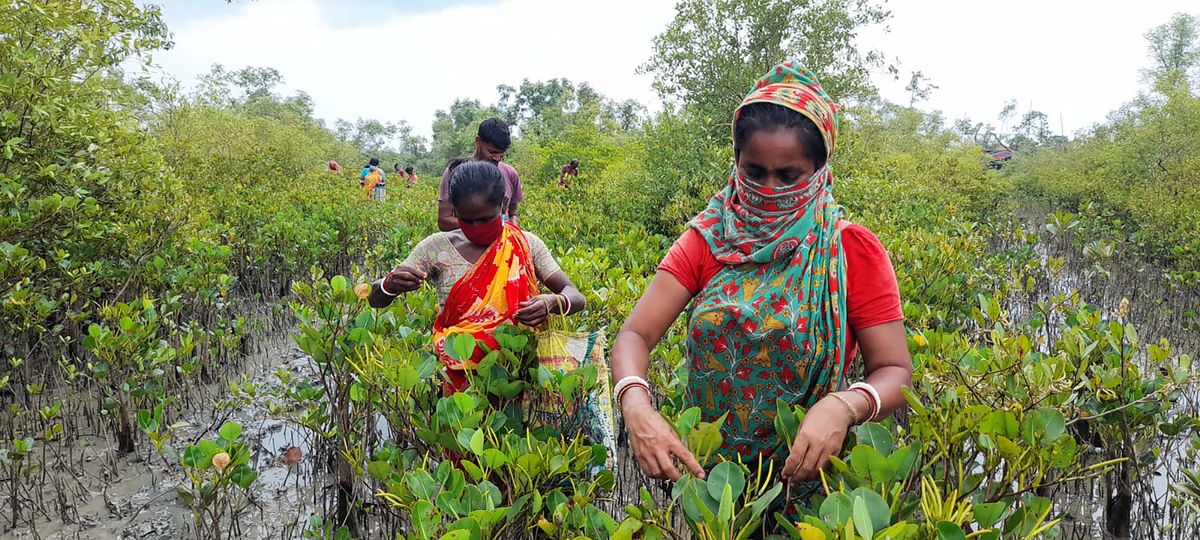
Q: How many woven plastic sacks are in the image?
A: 1